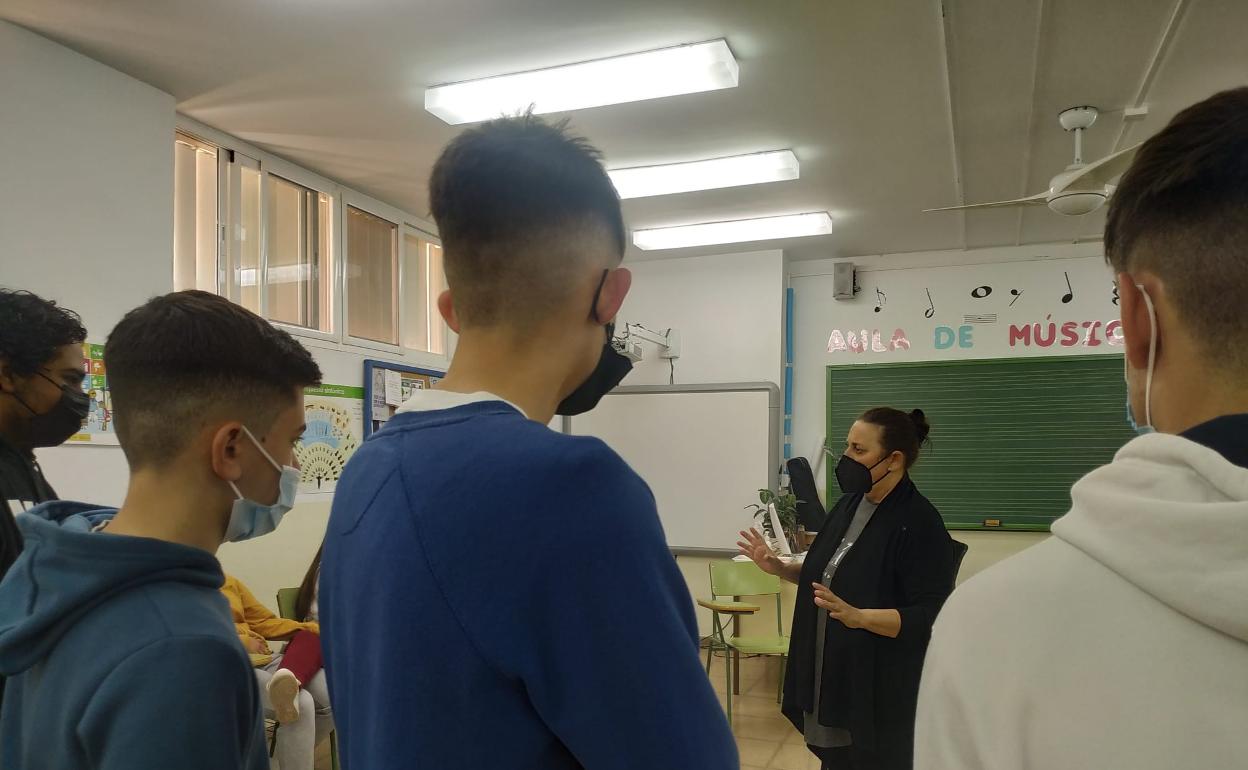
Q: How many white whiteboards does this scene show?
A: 1